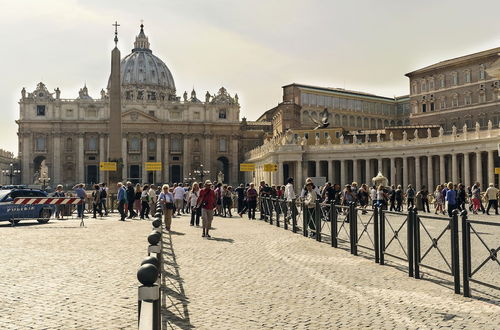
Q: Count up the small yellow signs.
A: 4